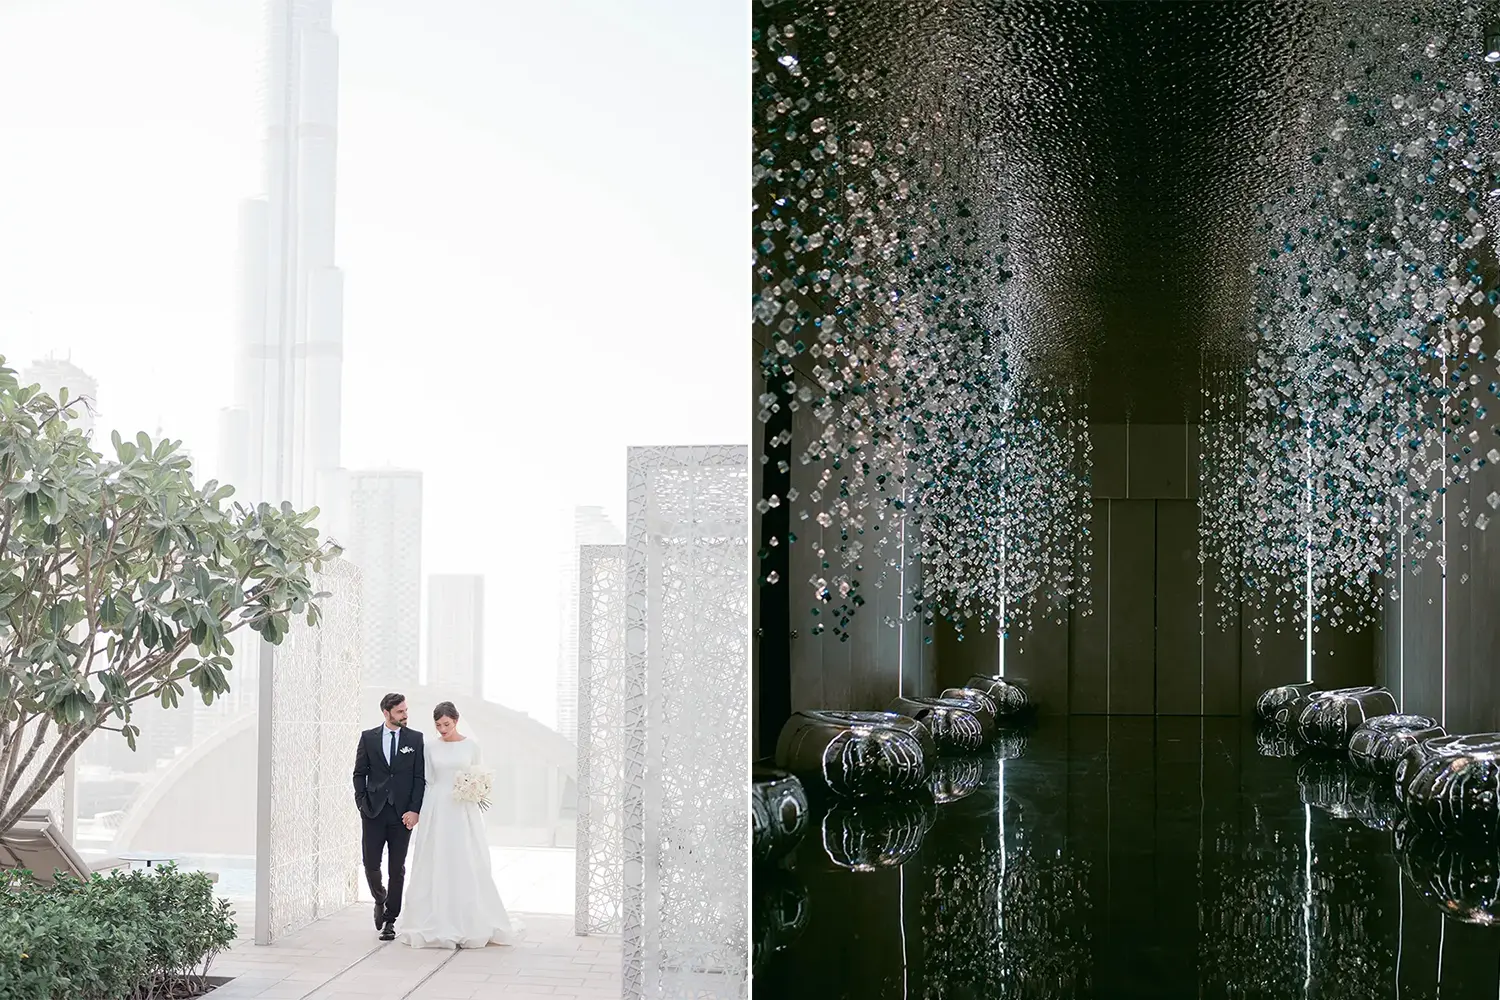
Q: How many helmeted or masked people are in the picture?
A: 0